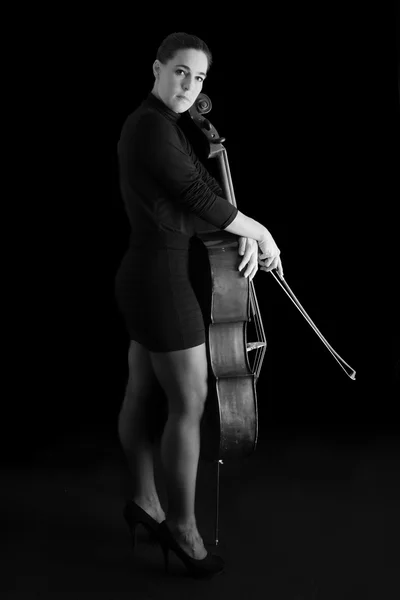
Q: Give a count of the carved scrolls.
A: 1